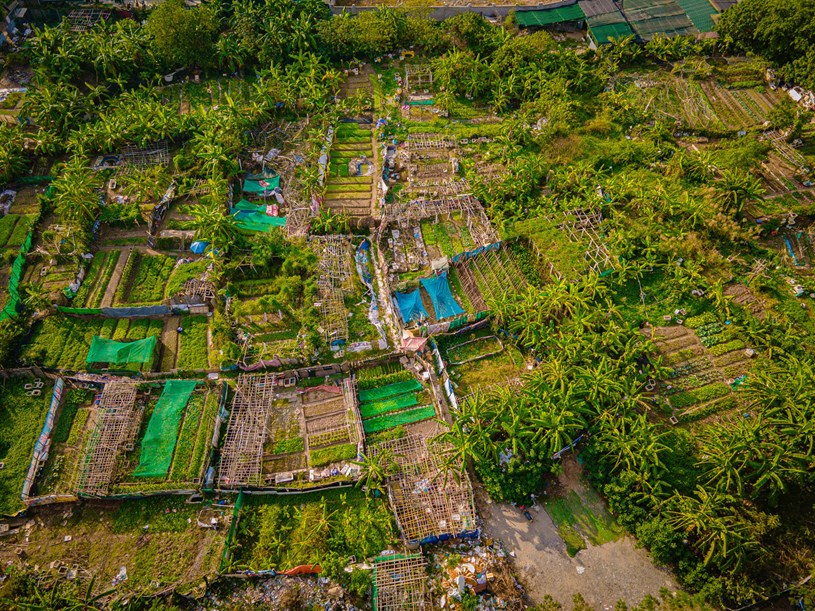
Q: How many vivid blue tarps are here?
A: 2